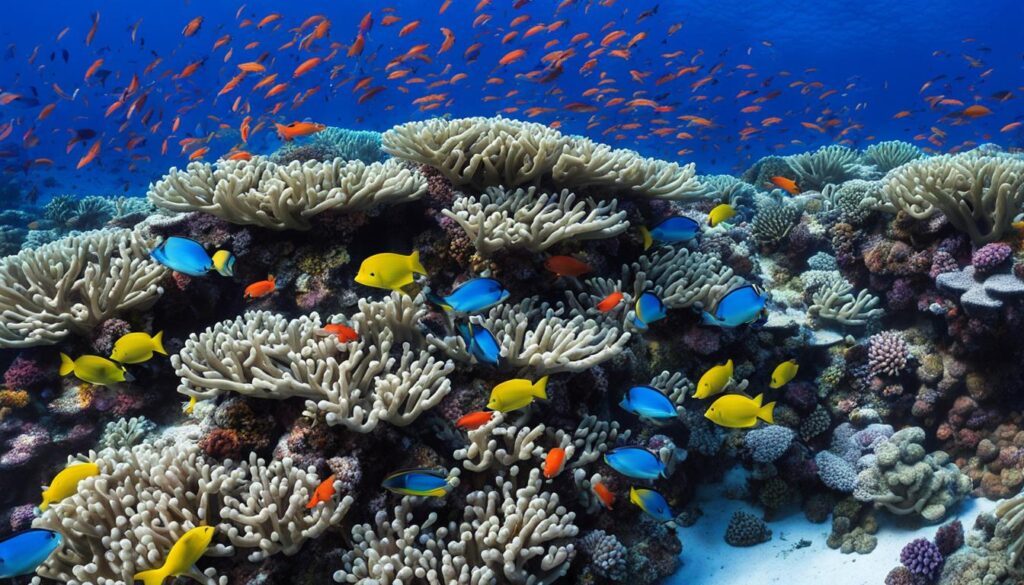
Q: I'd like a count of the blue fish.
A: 11